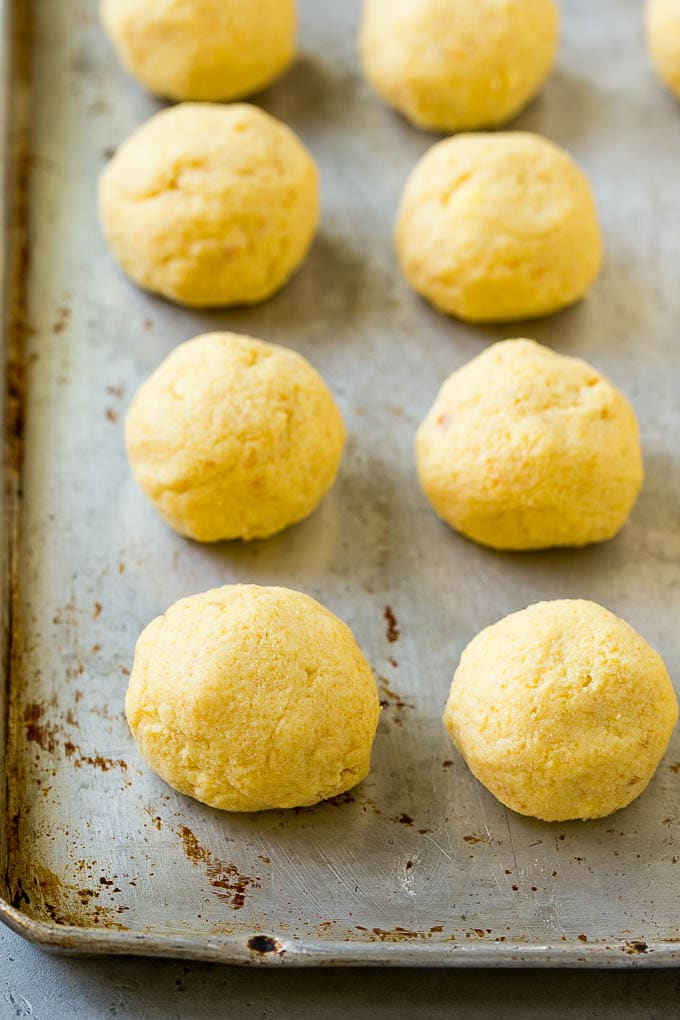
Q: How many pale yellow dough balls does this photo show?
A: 9